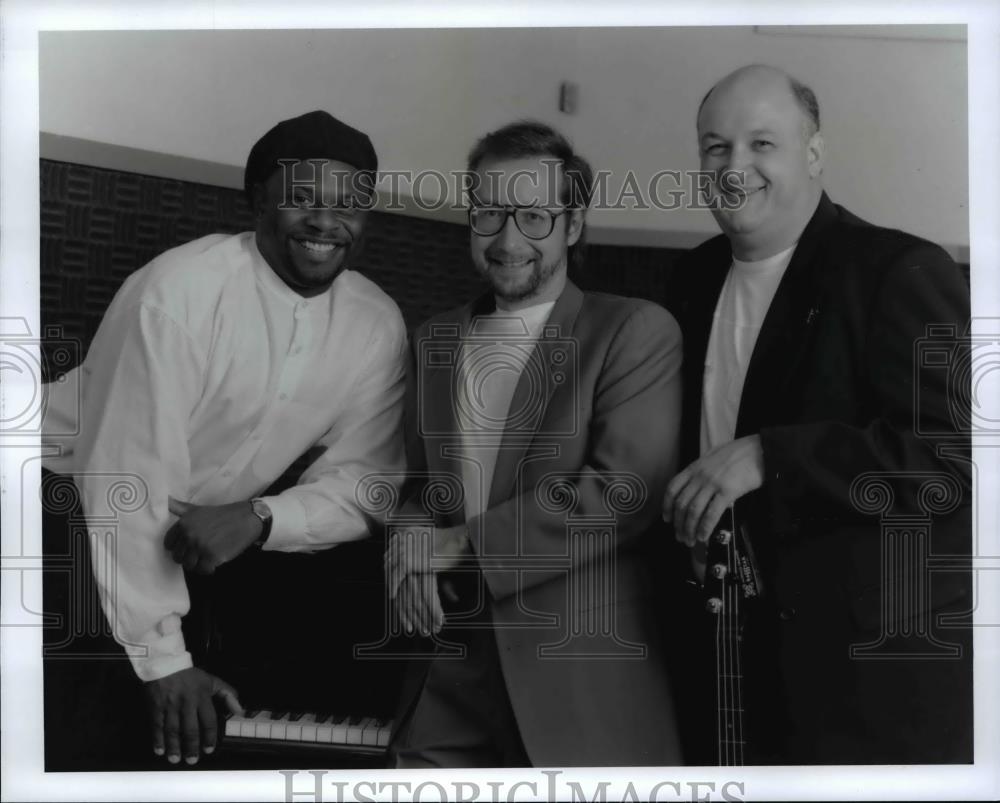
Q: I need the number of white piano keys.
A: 11